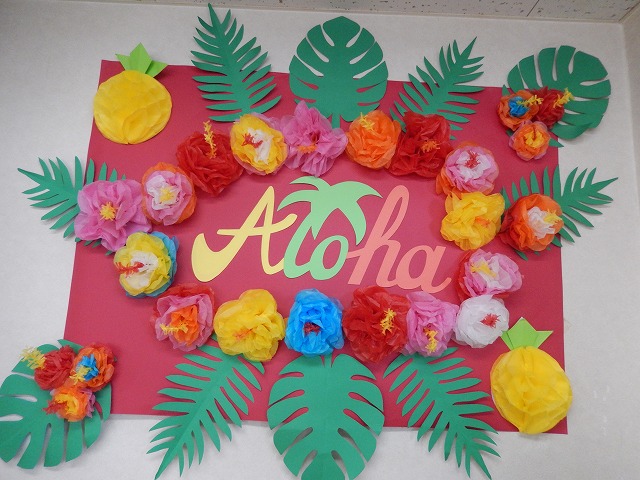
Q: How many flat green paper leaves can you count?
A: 10